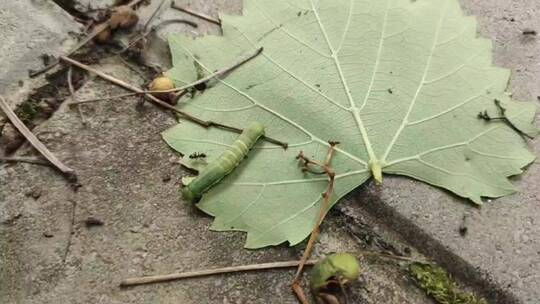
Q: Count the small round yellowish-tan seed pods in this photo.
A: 1